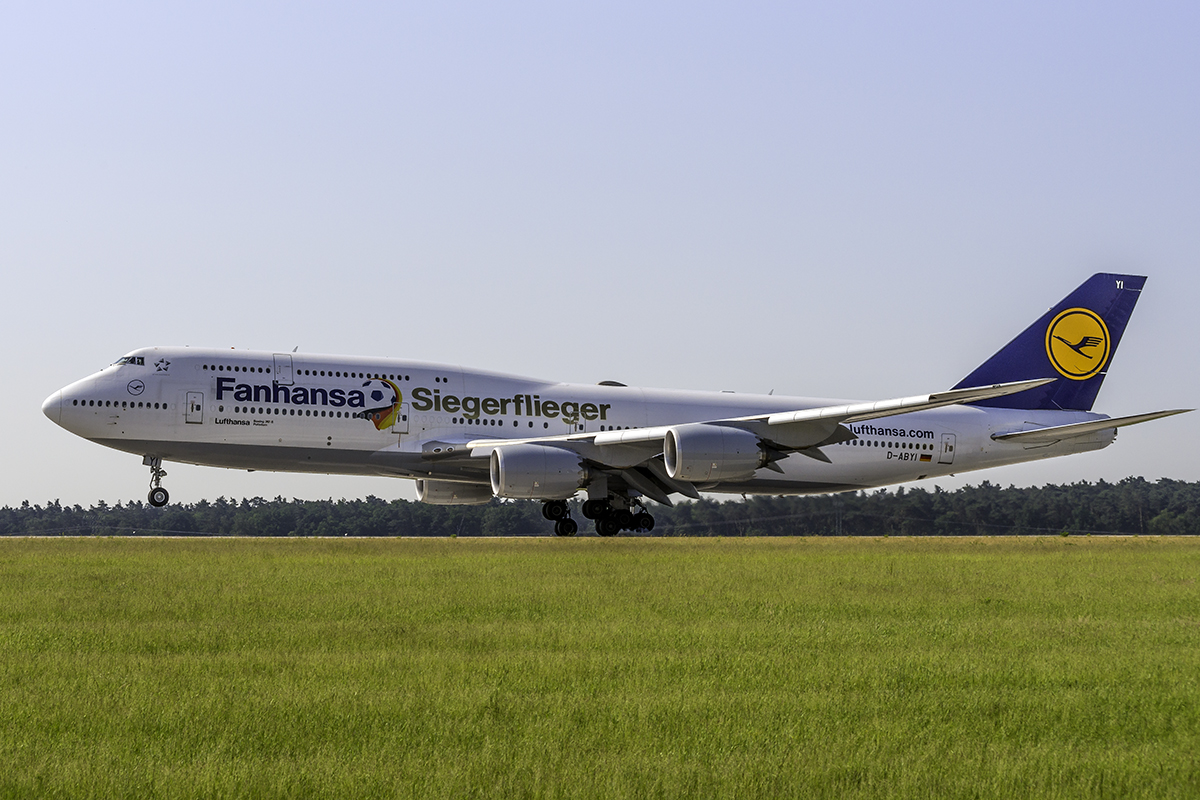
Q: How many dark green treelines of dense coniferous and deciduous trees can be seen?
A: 1